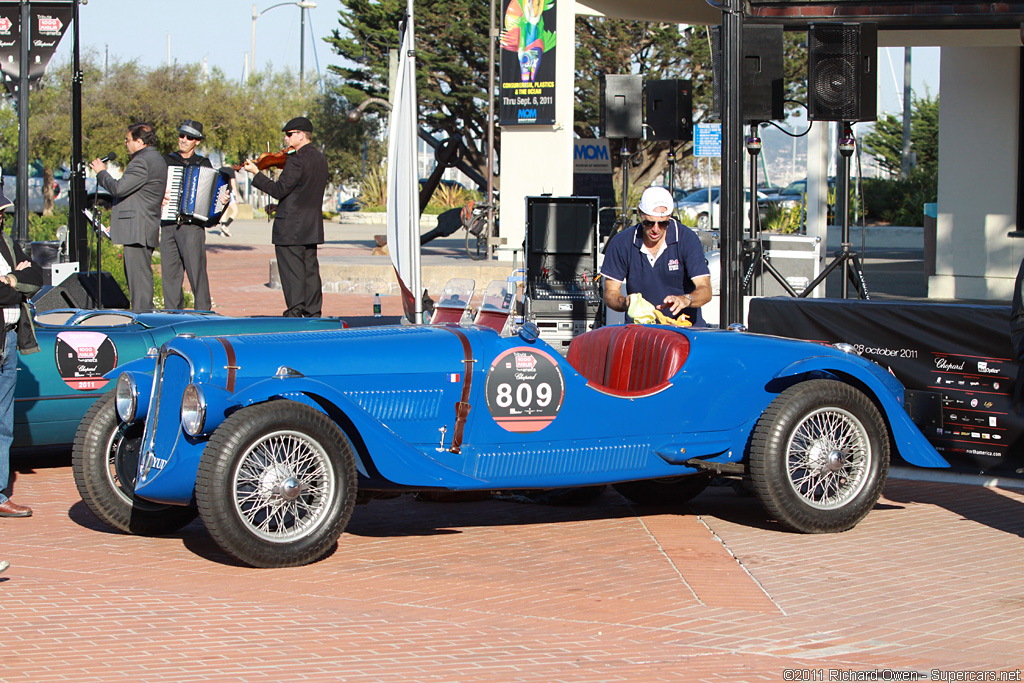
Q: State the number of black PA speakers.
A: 4